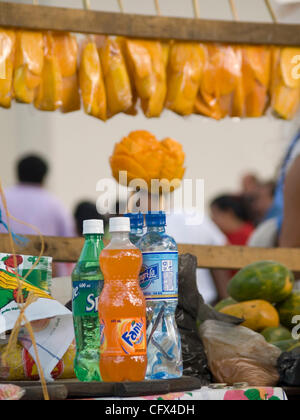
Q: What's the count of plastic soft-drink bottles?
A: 2